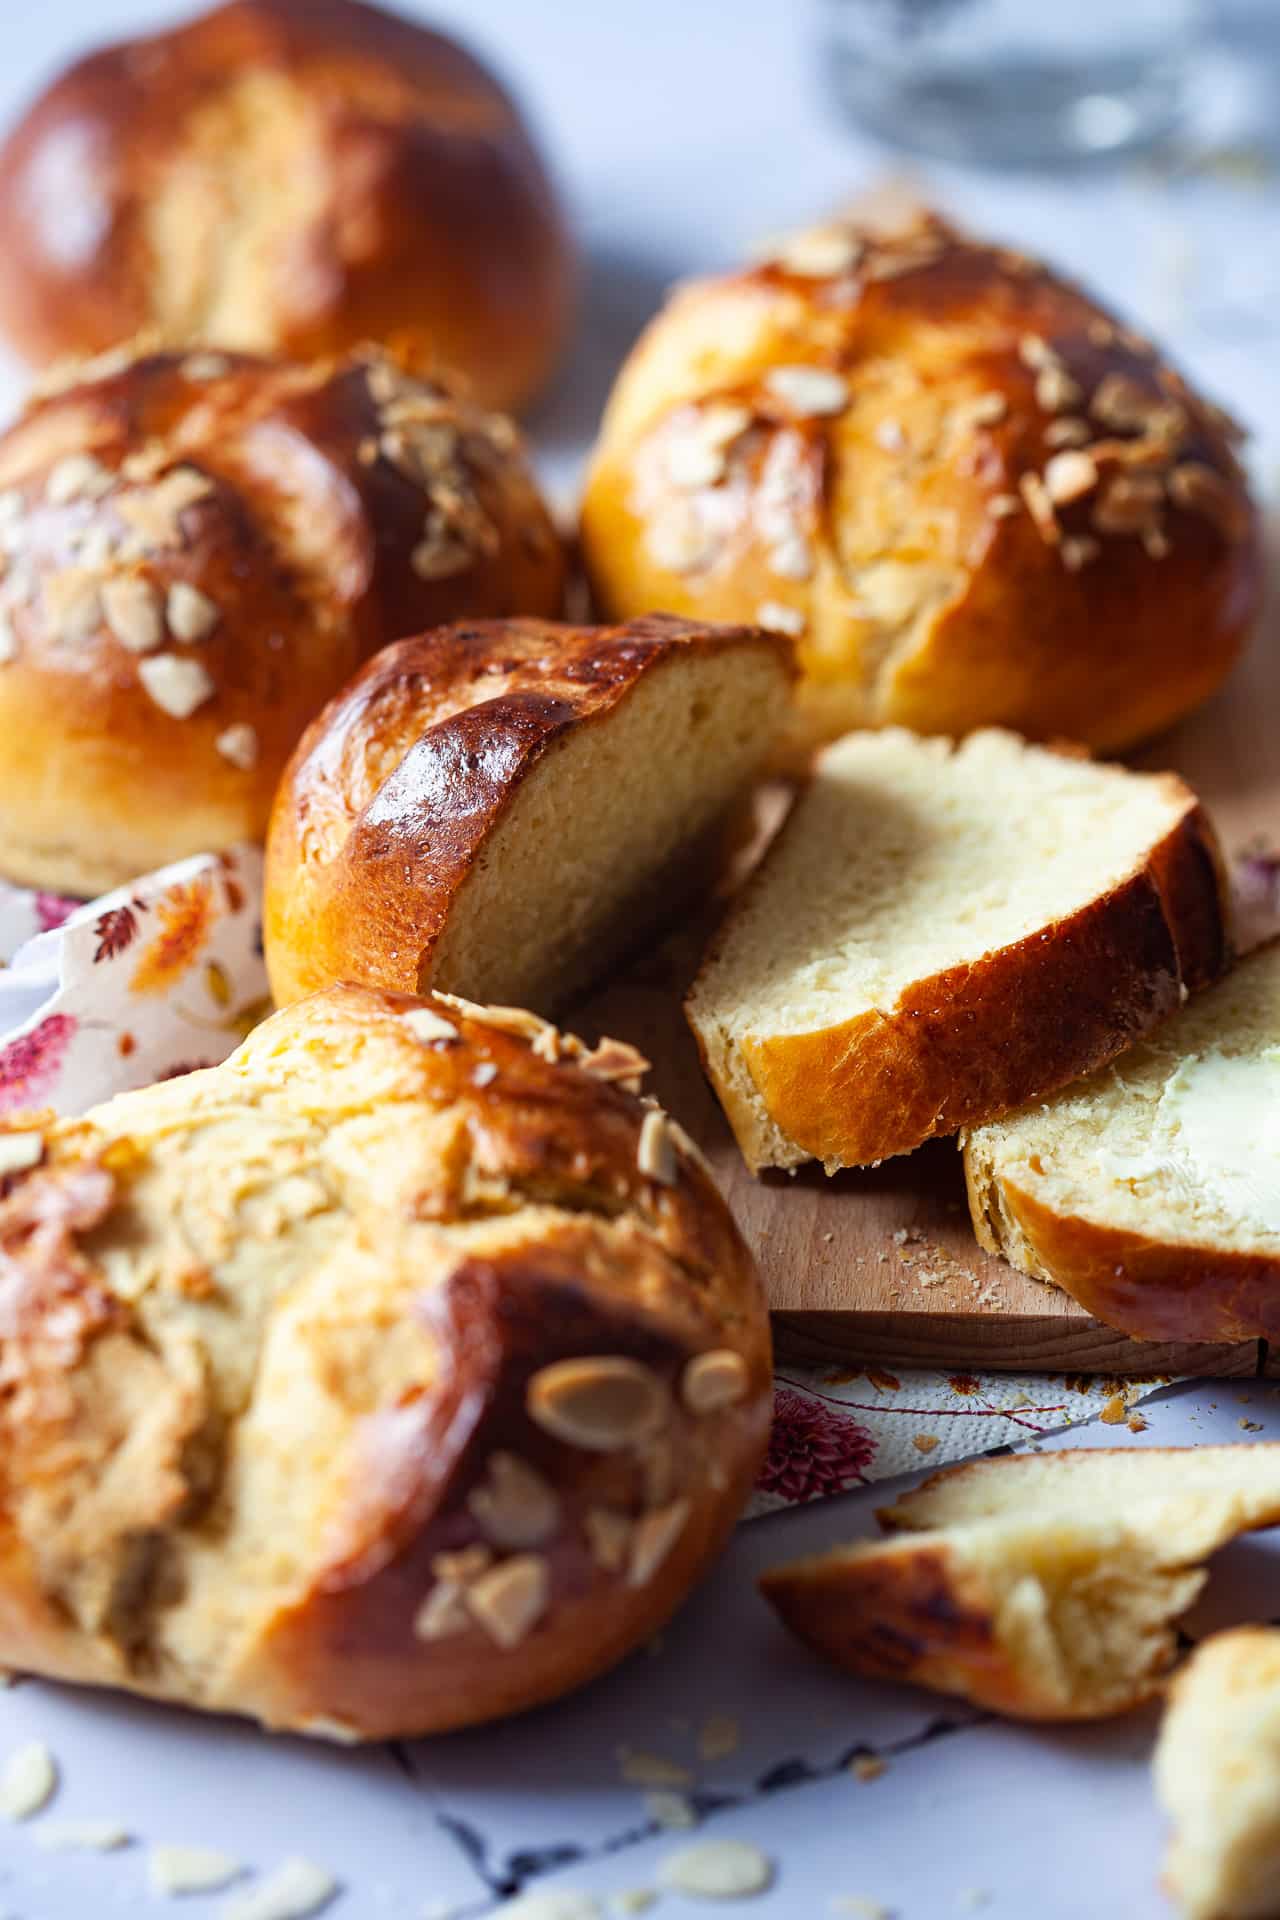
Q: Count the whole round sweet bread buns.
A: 4